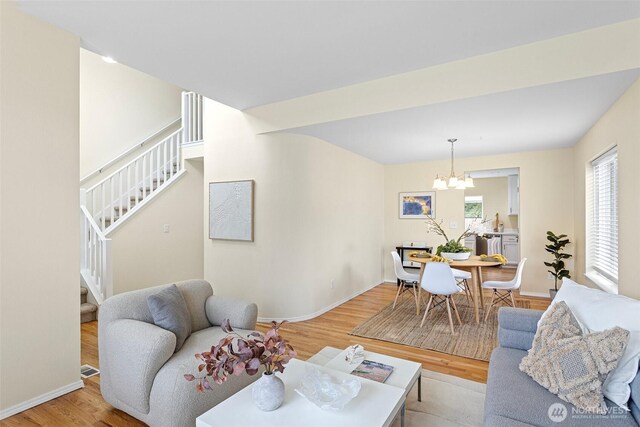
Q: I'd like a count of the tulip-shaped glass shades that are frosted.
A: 5